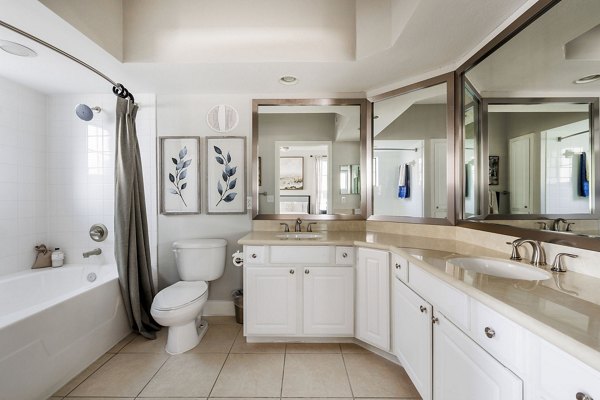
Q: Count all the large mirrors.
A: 3